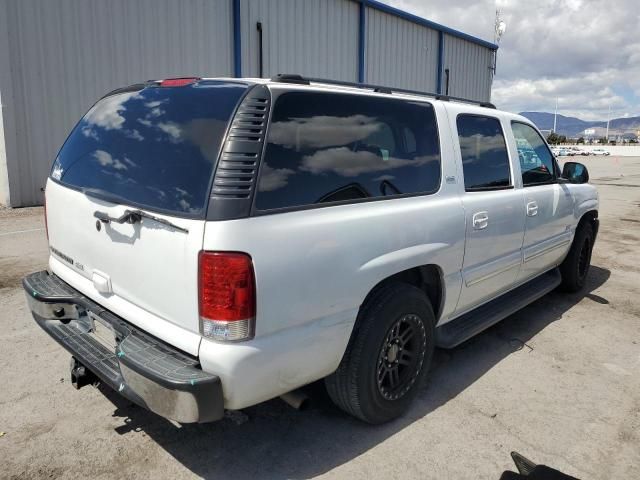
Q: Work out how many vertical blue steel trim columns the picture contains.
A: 3